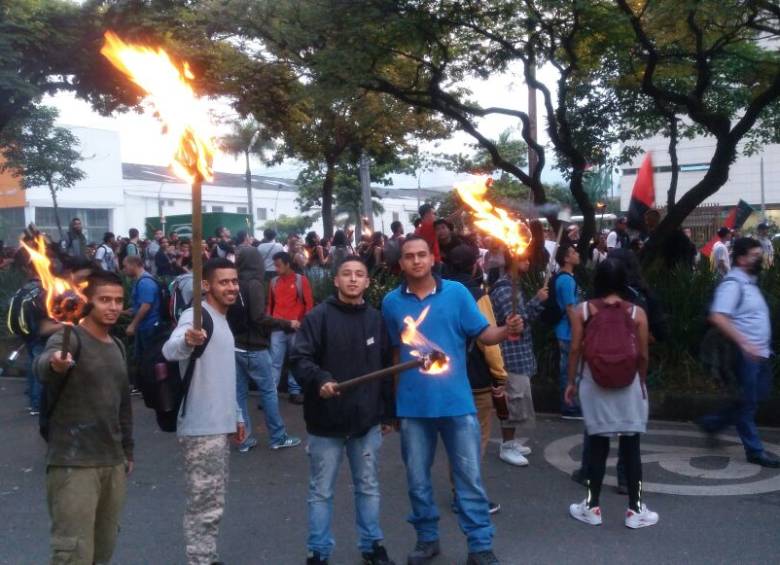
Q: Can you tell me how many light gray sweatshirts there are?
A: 1